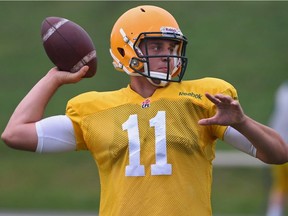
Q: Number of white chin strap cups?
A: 1